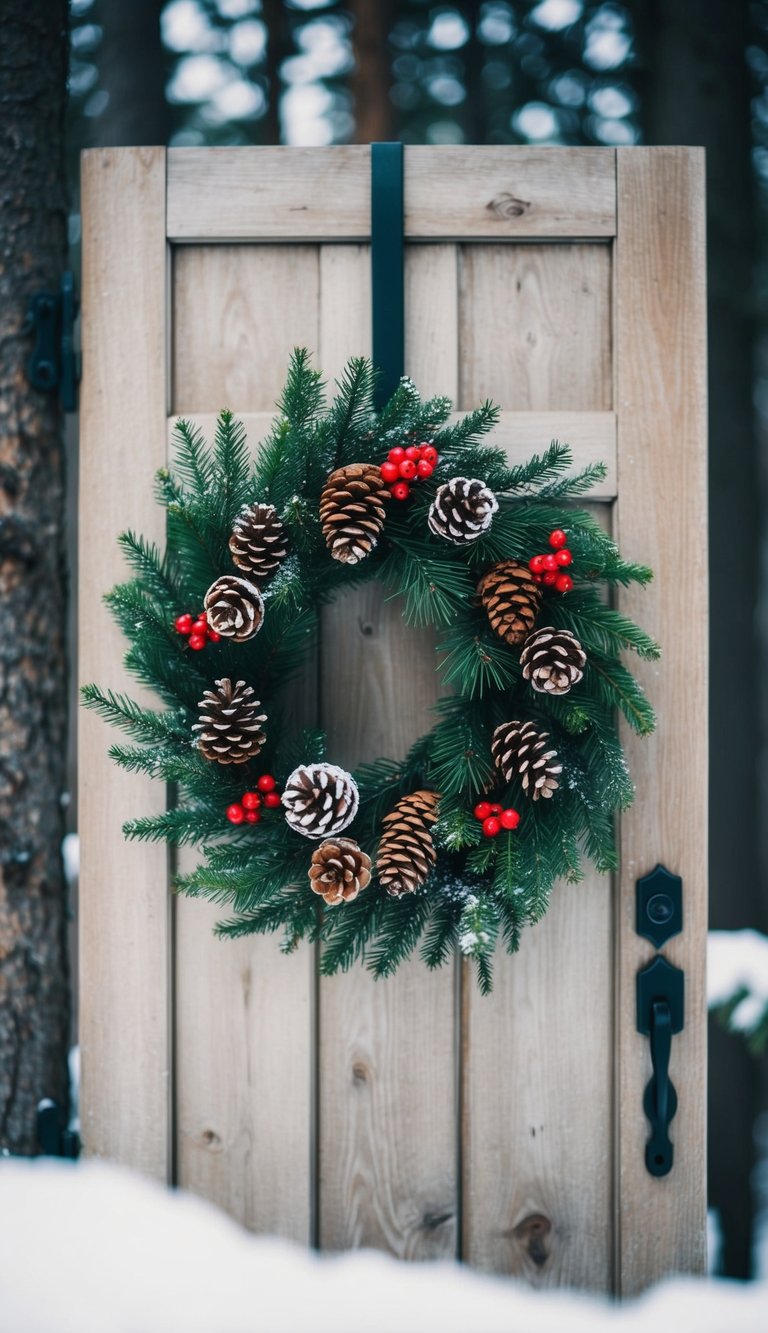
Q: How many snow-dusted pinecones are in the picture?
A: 7